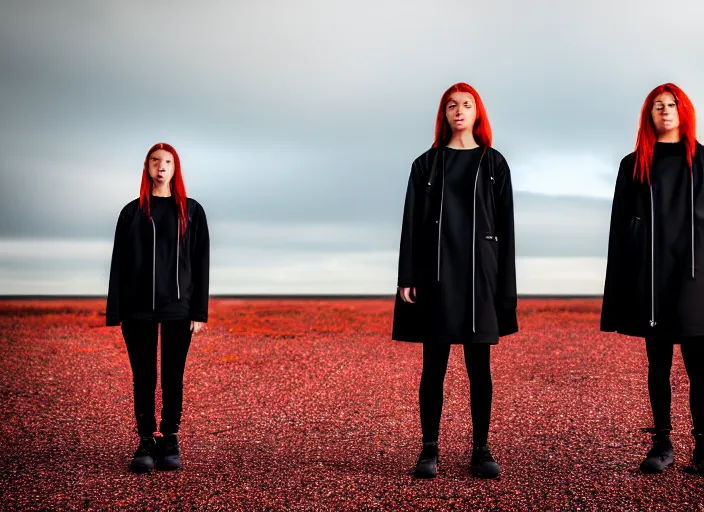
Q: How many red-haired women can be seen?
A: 3